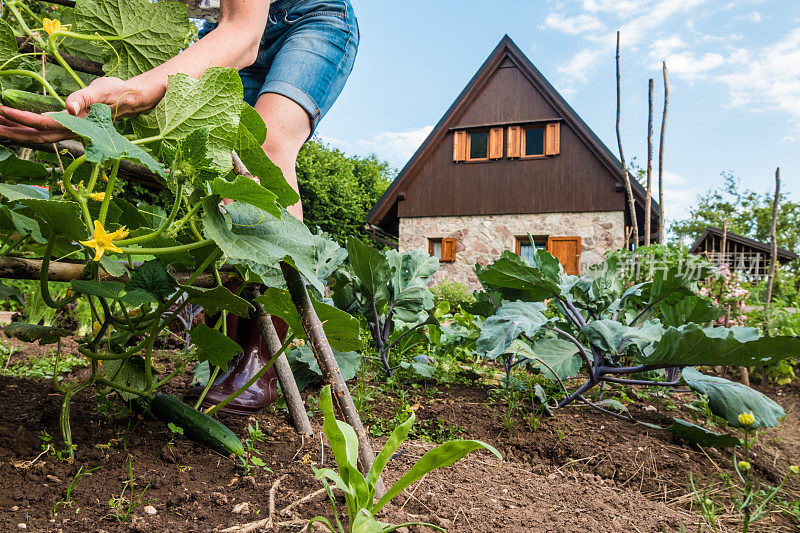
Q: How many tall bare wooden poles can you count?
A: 4